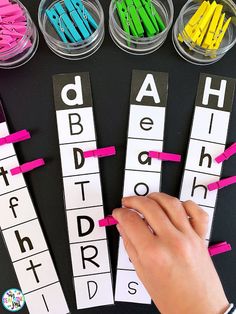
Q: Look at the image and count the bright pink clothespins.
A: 8